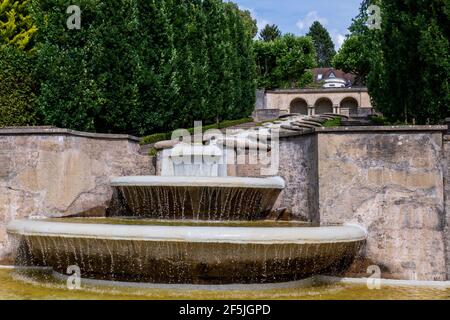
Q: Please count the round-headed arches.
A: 3